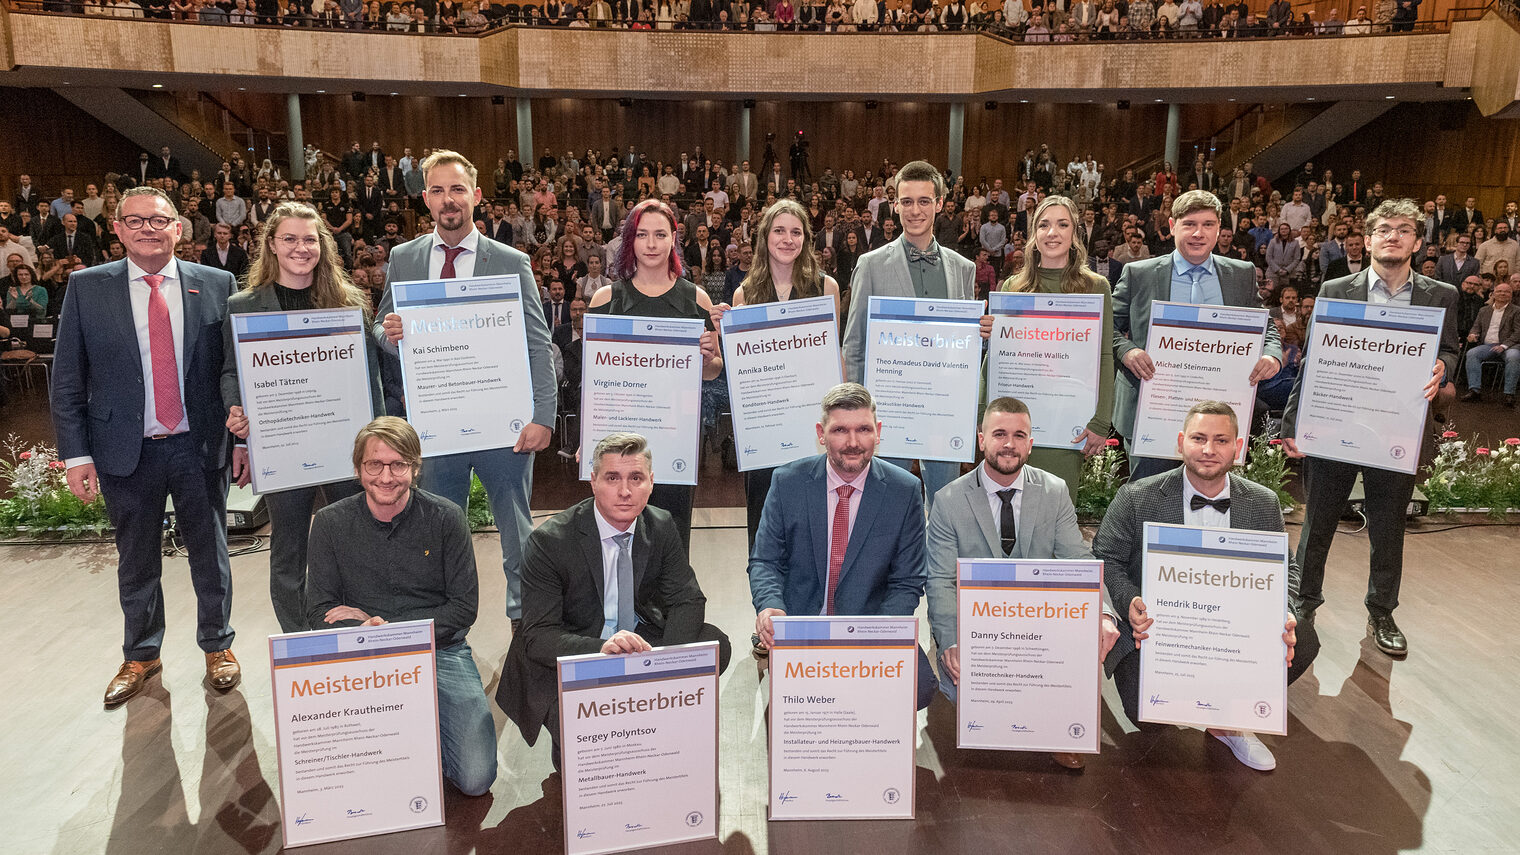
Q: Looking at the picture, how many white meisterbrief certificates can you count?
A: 13